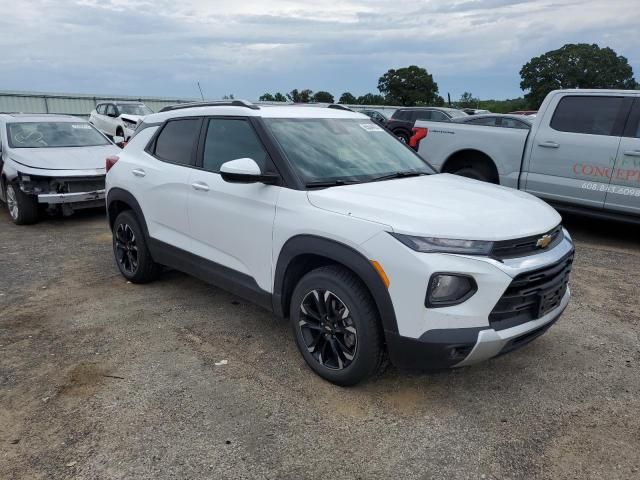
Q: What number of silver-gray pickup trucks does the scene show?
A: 1